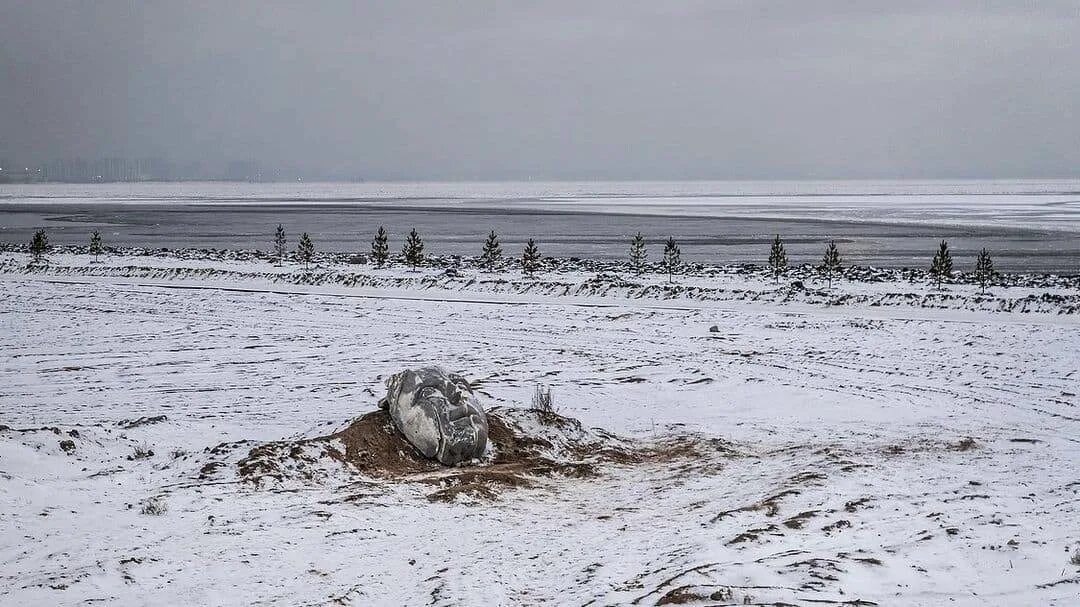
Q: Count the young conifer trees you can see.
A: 14